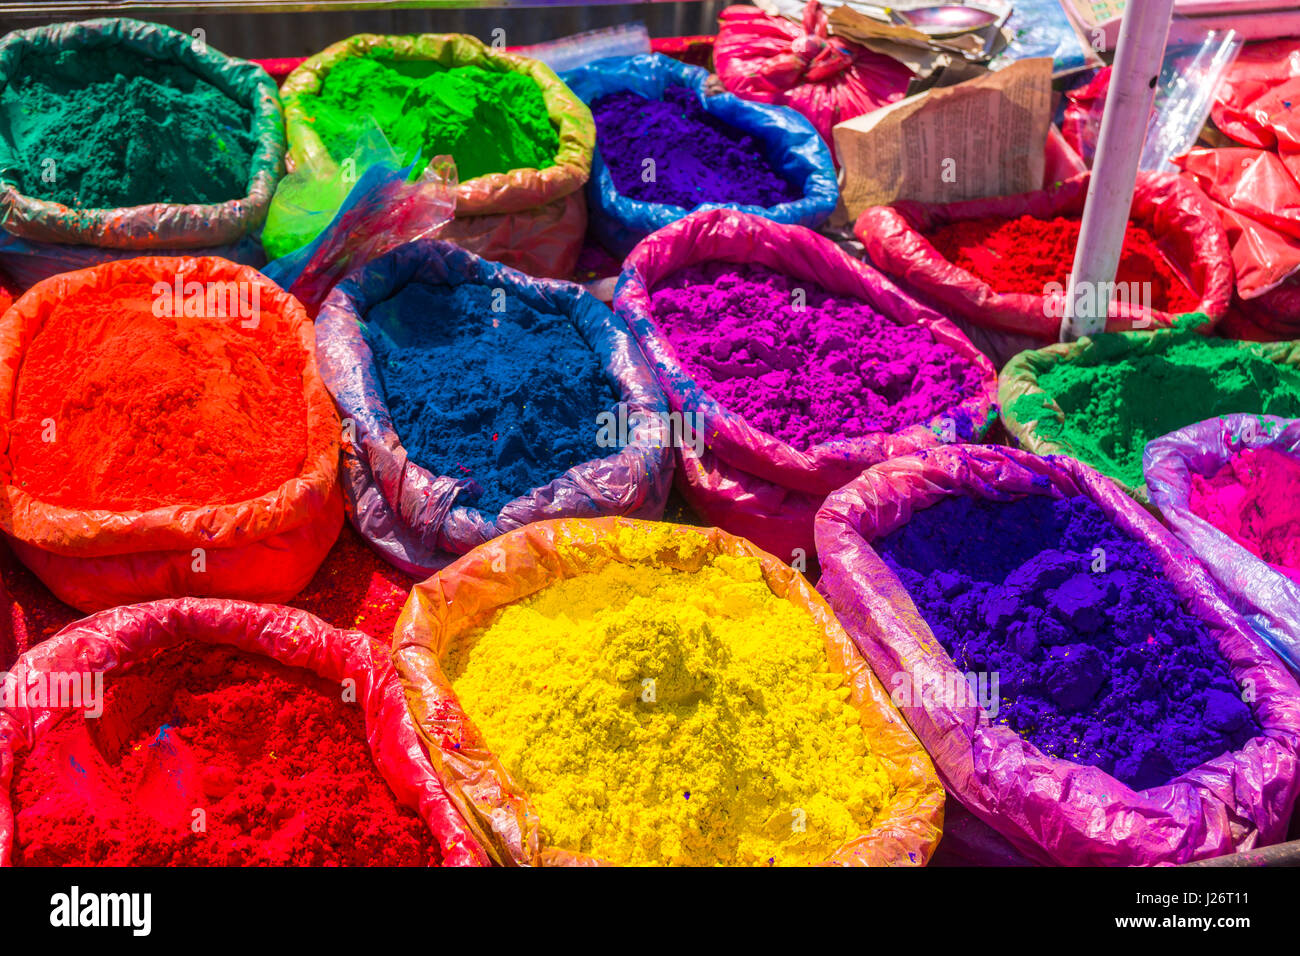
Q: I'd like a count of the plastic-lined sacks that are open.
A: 12